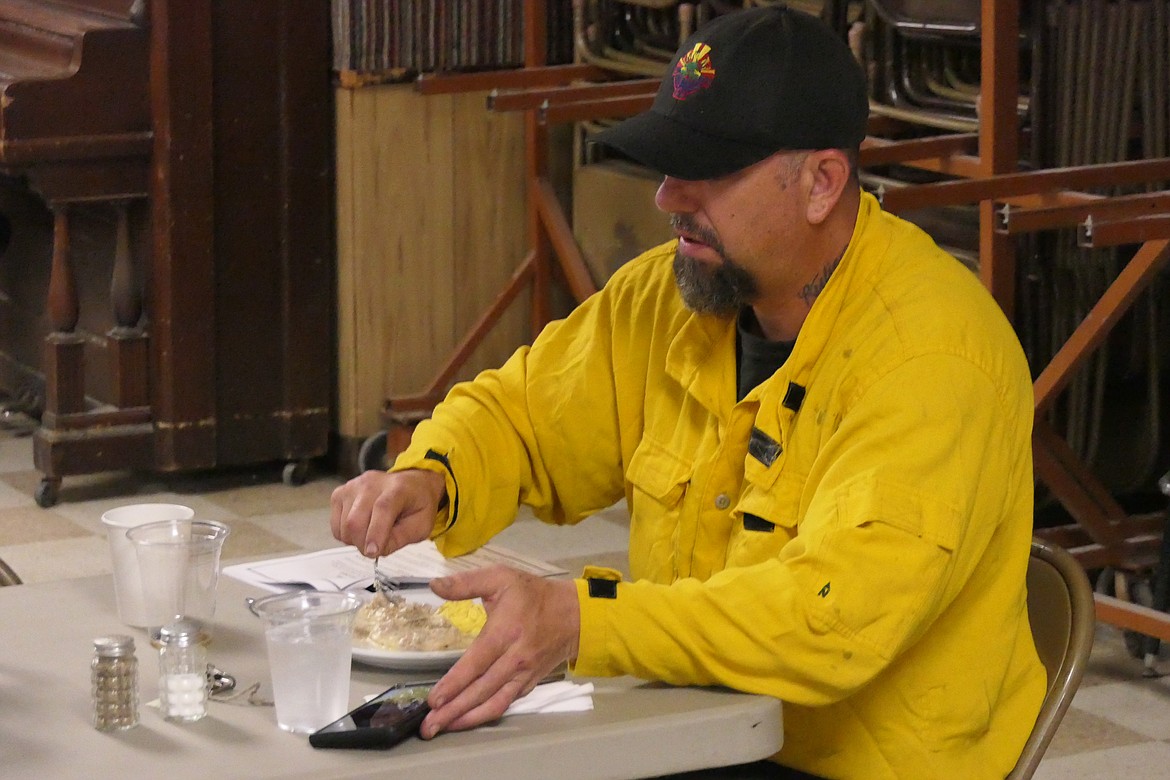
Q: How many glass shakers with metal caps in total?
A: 2